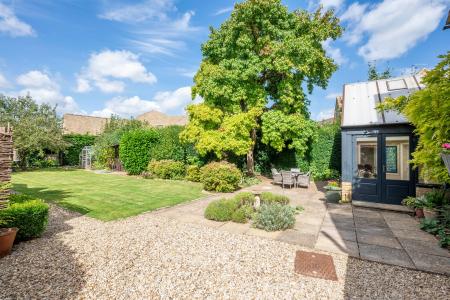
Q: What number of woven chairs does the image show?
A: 4